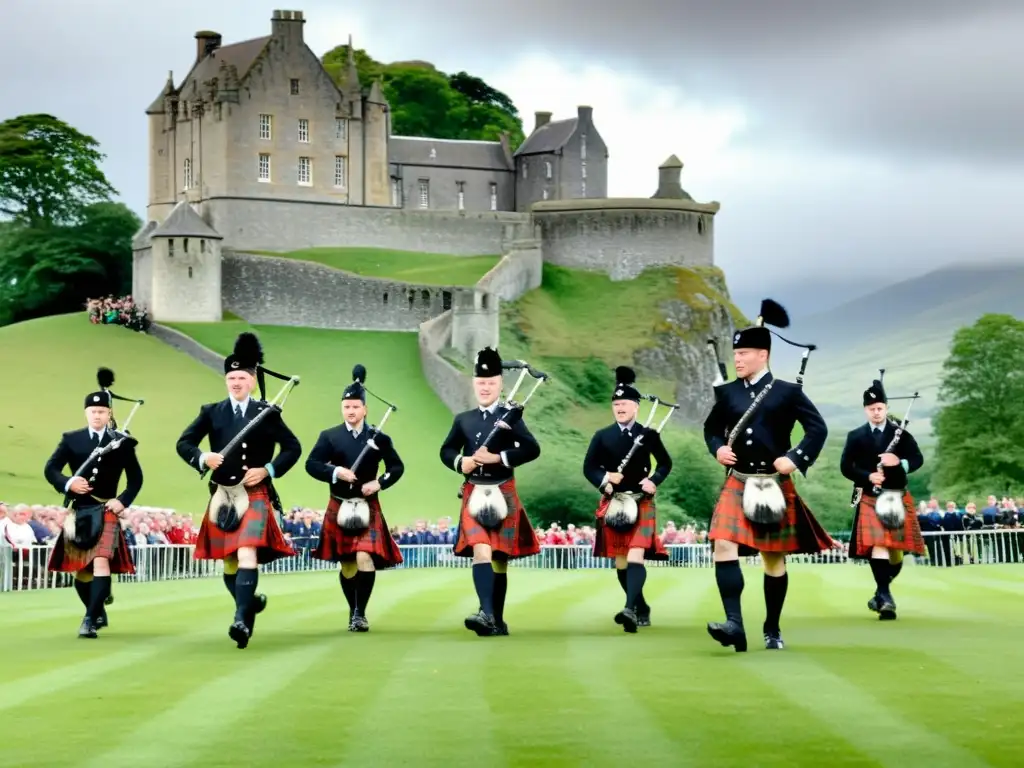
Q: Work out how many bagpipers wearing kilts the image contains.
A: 7